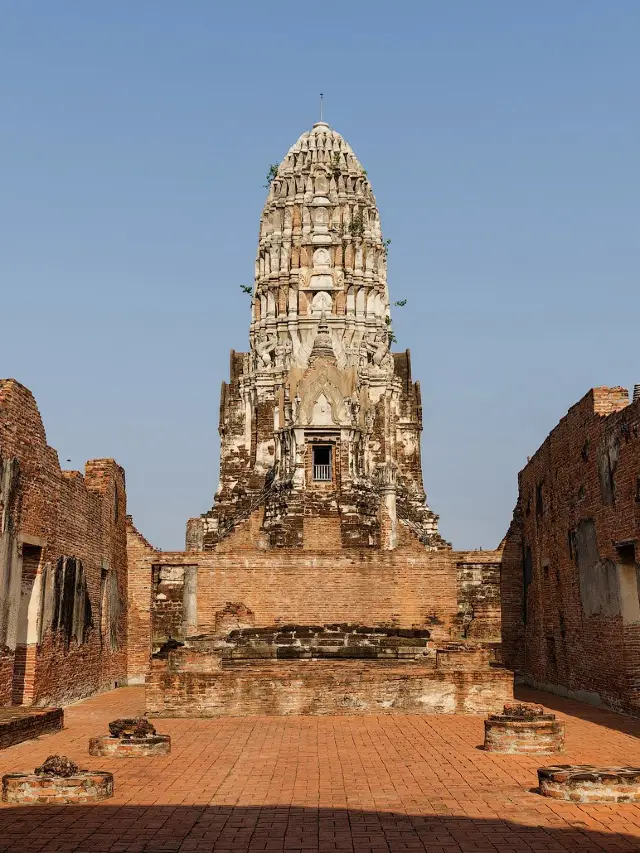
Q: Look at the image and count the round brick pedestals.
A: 4